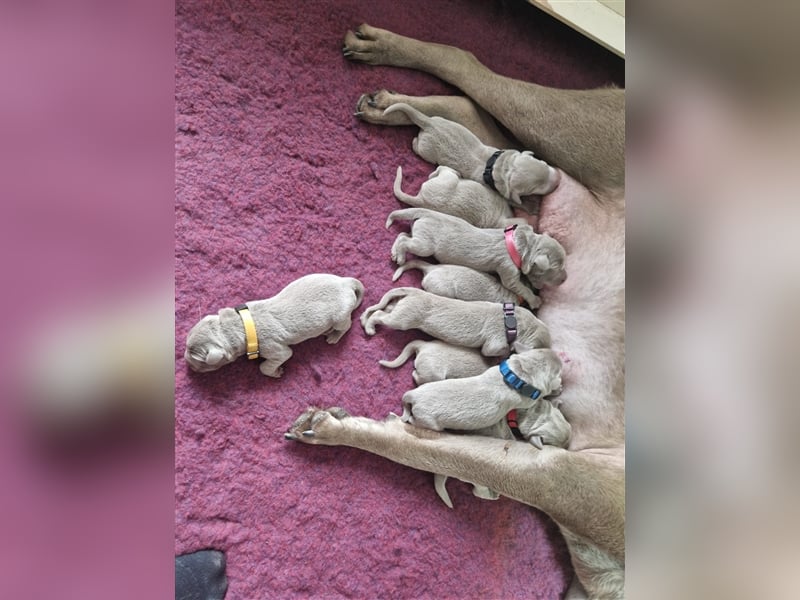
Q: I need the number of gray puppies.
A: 9